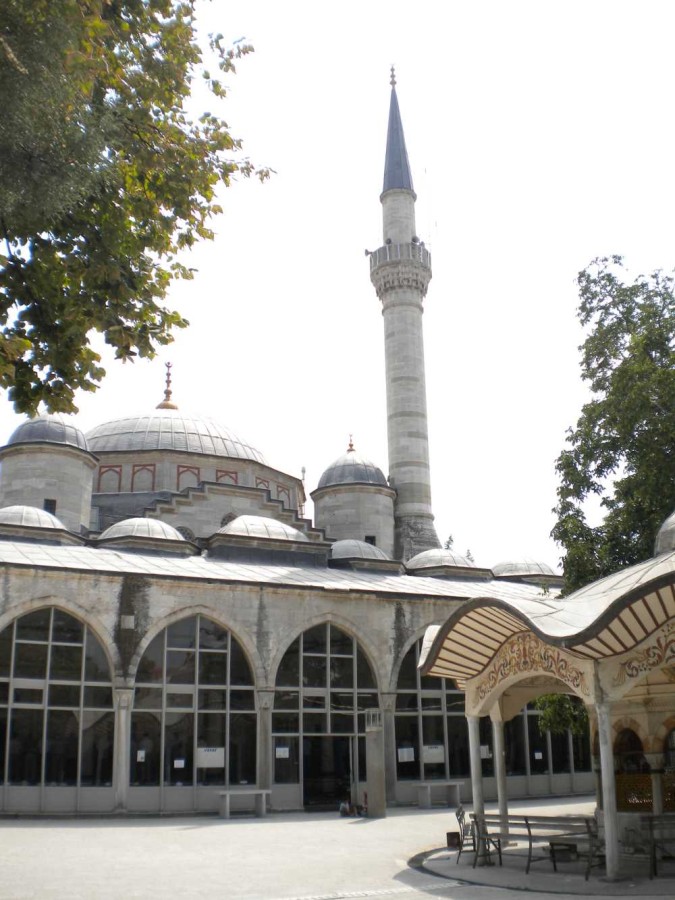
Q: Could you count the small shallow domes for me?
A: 6